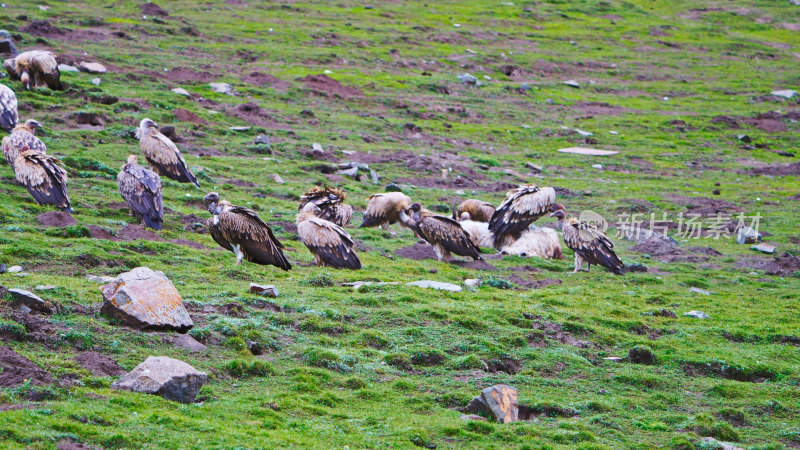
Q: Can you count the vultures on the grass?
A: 14